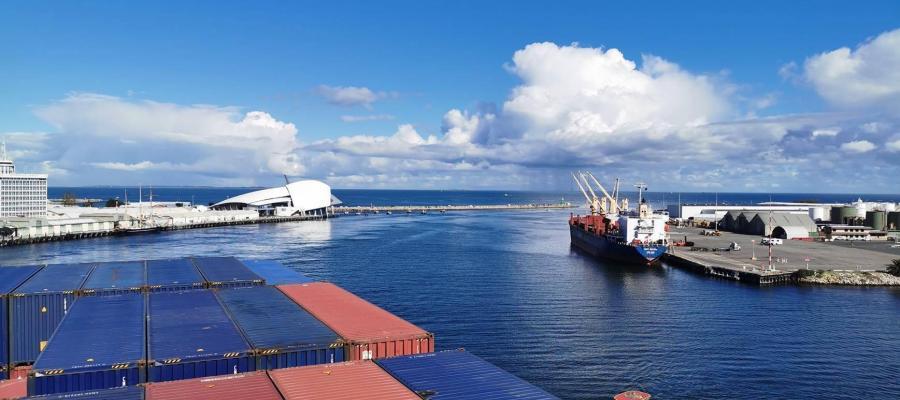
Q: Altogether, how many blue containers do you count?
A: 11